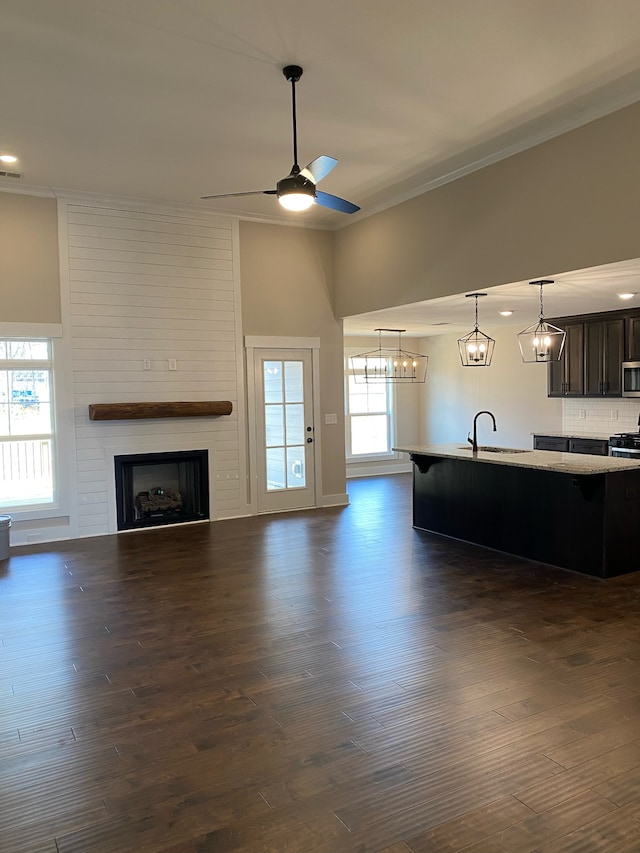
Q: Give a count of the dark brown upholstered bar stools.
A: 0